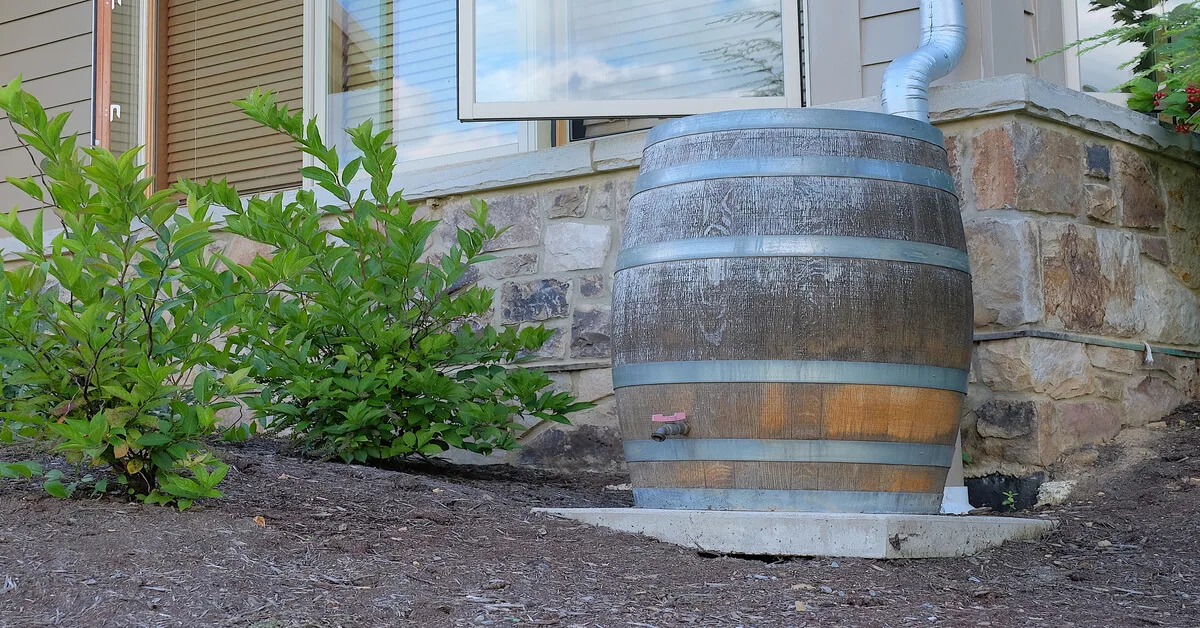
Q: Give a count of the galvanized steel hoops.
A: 6